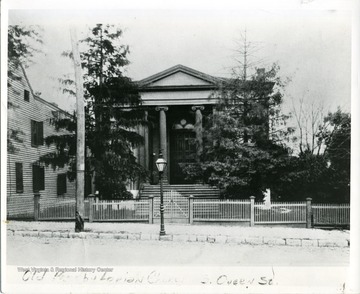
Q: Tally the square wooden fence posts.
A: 6